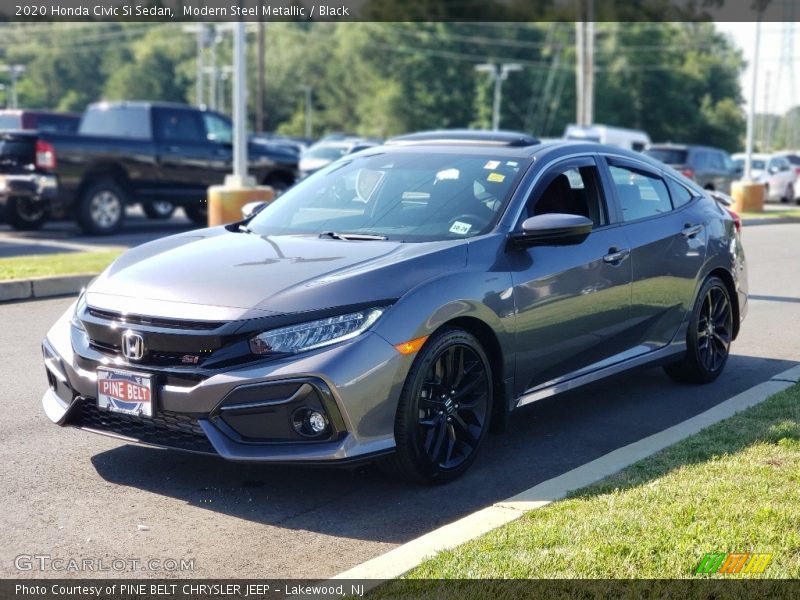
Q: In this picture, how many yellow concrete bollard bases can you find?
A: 2